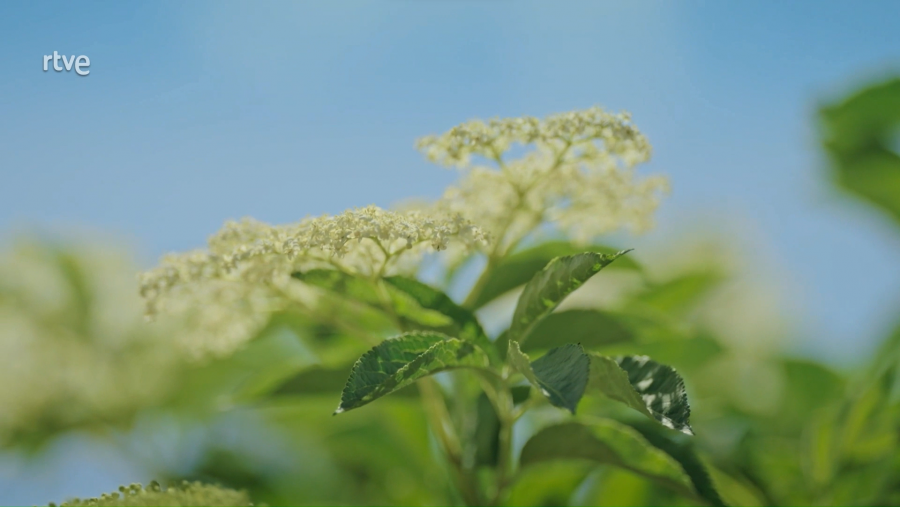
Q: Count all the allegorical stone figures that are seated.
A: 0